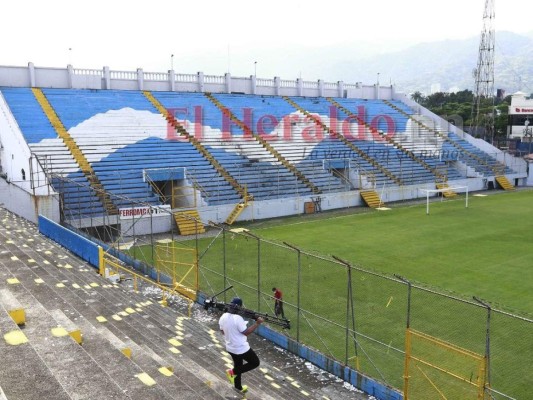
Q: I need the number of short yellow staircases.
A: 5